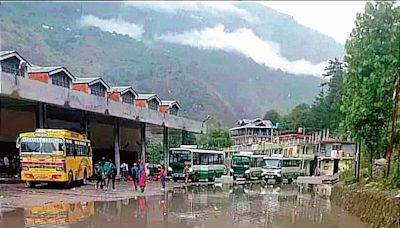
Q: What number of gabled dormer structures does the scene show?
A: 6